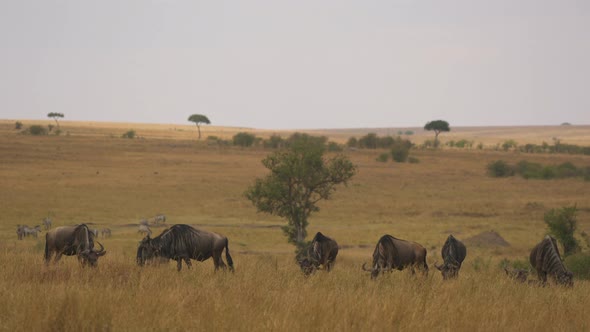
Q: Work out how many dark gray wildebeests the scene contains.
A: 6